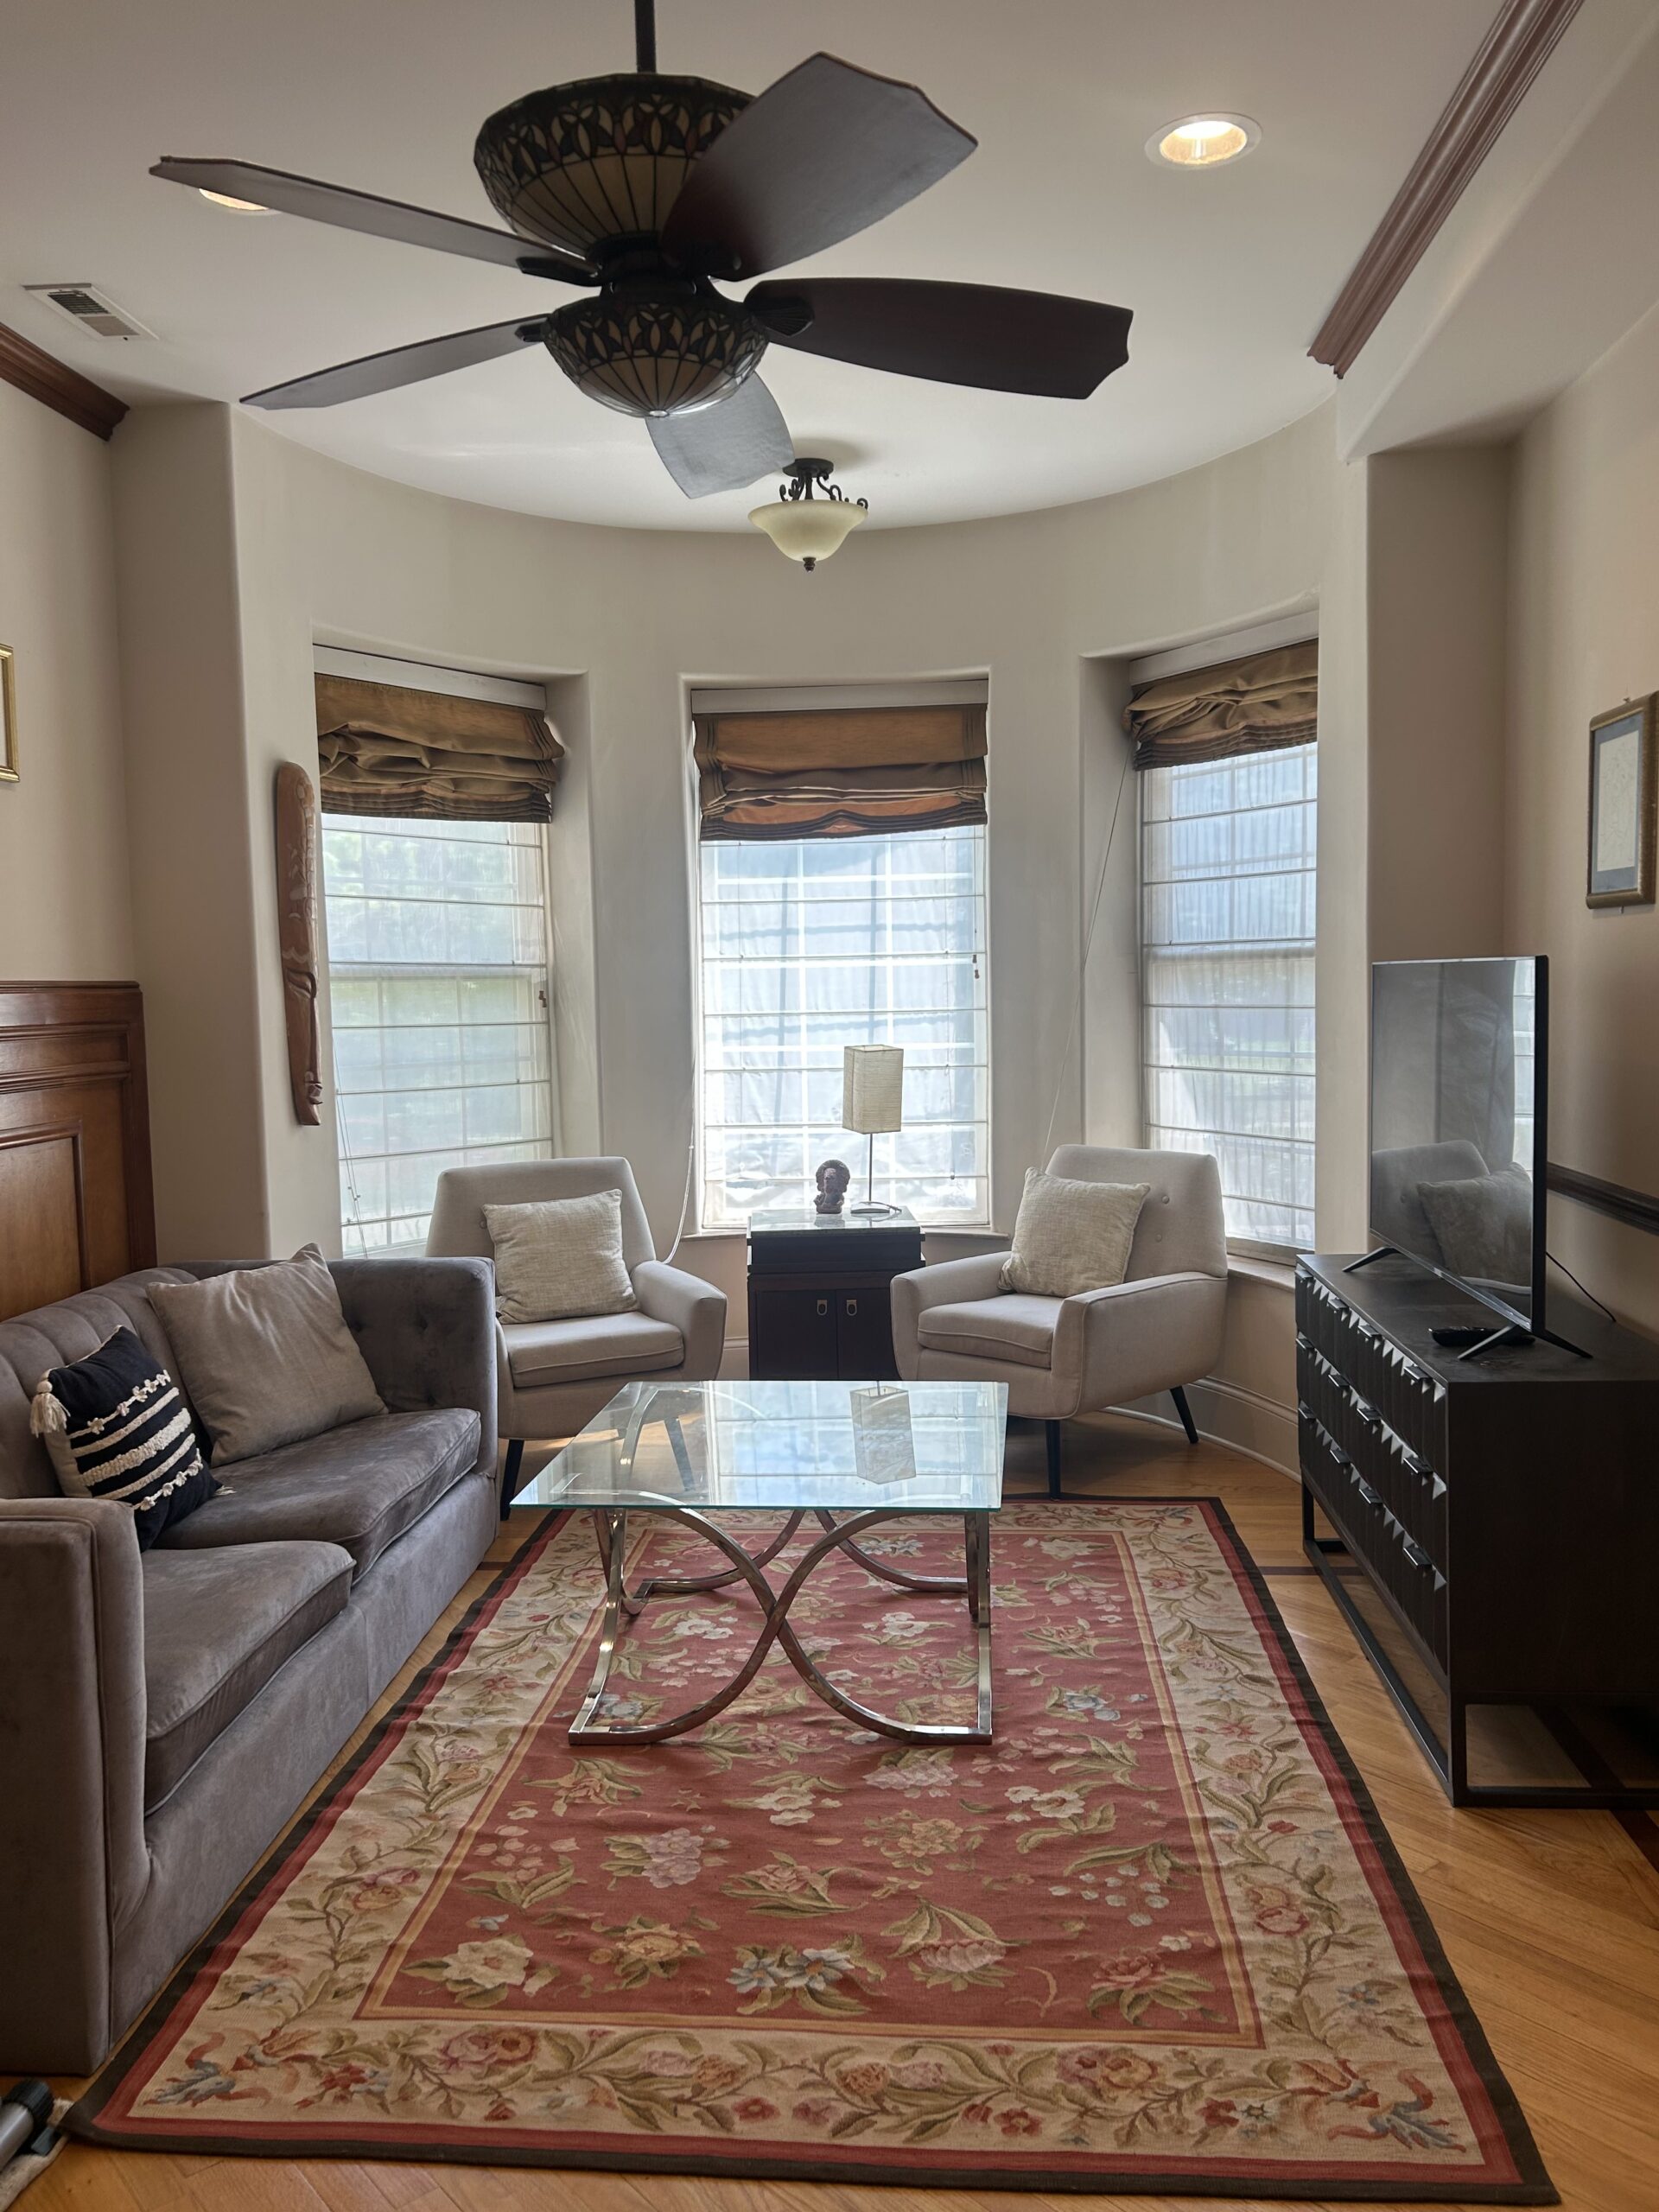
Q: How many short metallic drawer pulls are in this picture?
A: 12